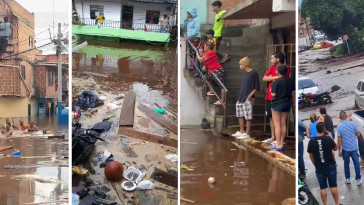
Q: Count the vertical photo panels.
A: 4